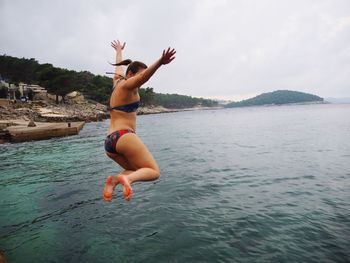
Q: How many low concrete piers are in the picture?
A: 1